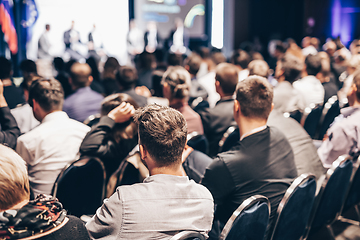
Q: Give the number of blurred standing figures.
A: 6